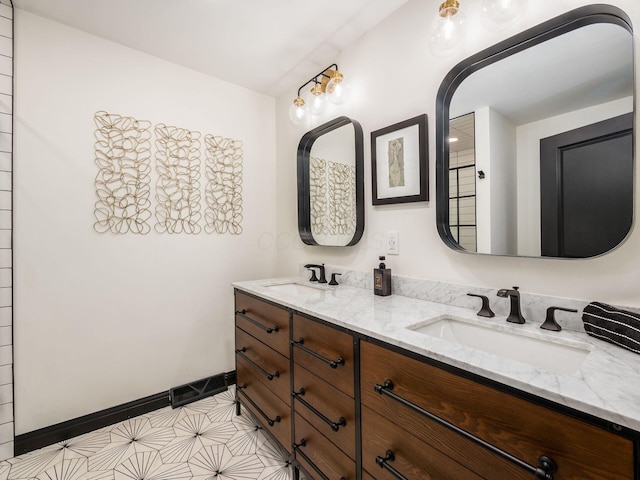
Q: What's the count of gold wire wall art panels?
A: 3